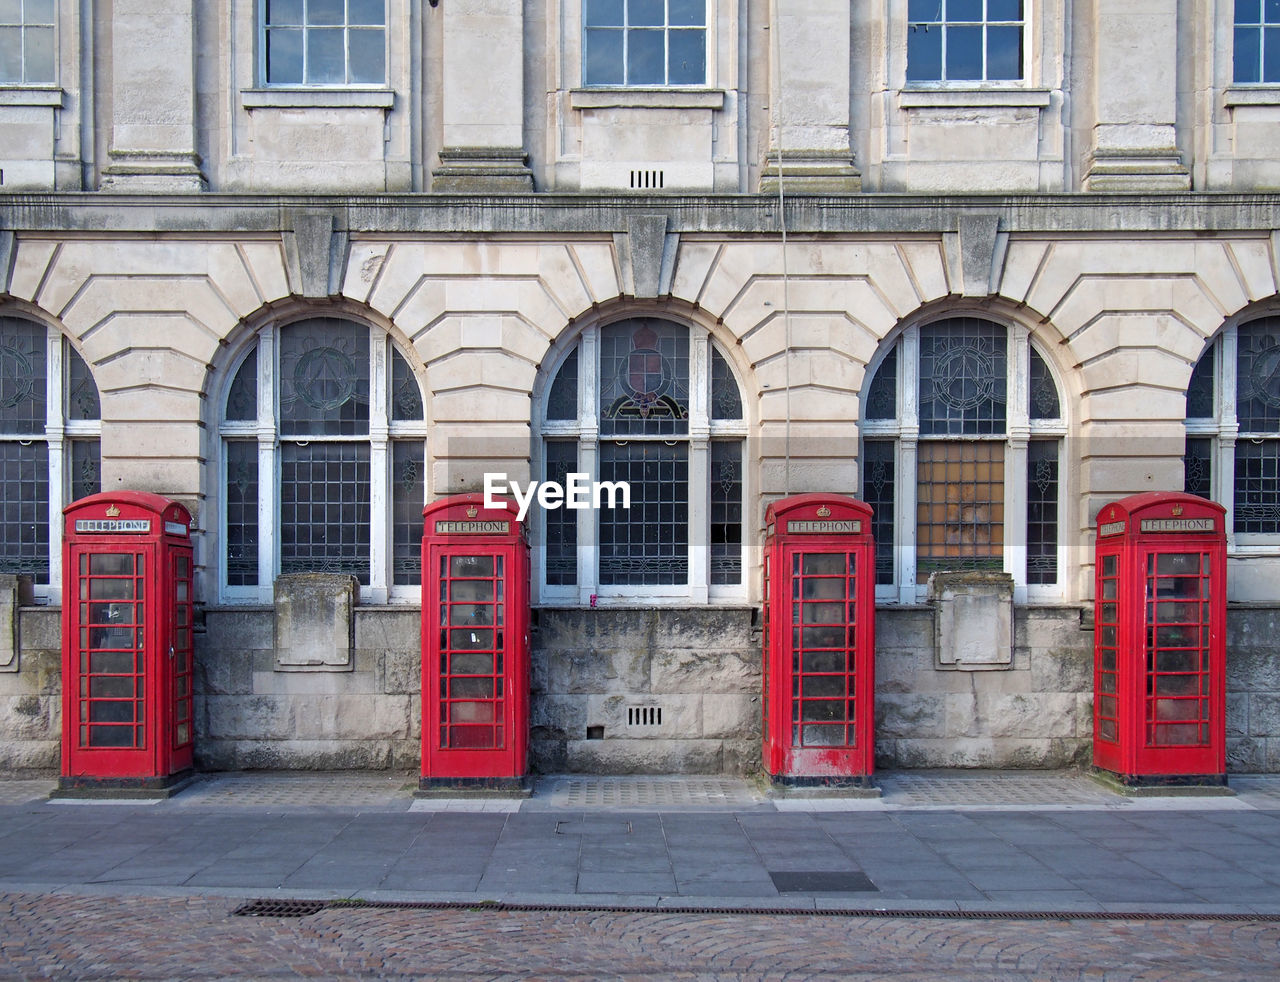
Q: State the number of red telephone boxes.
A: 4